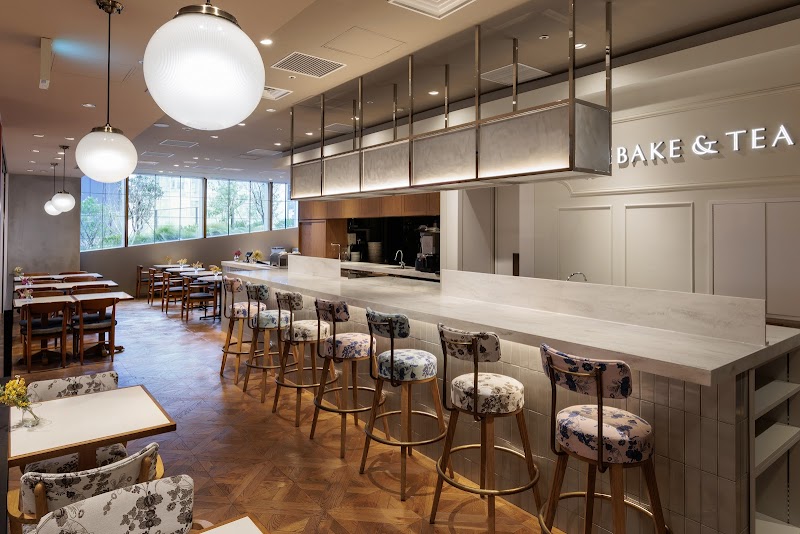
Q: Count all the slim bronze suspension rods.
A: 11